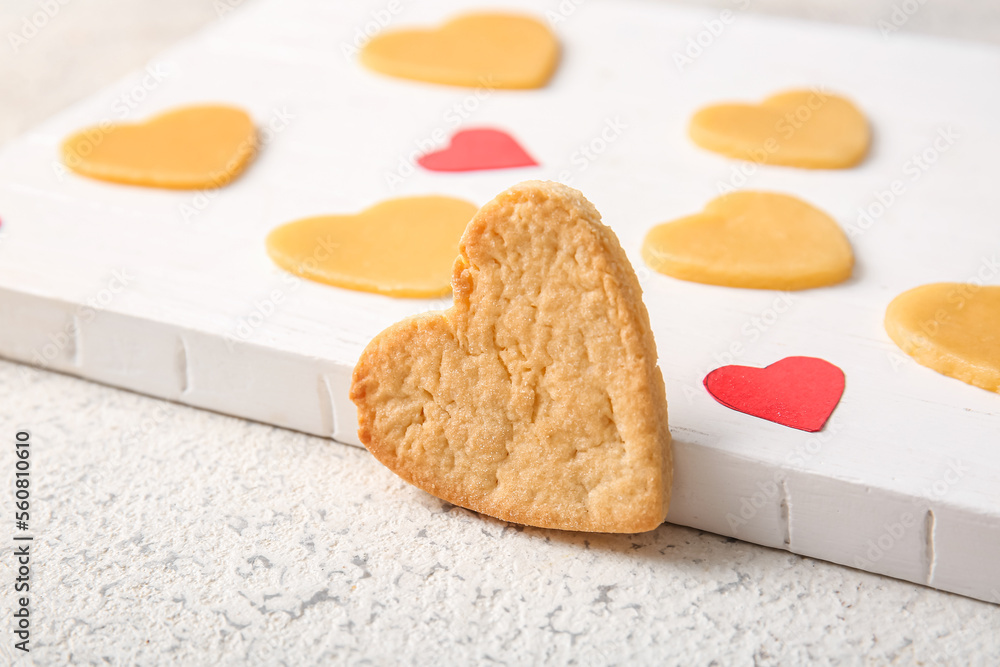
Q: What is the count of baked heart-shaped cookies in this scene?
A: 1